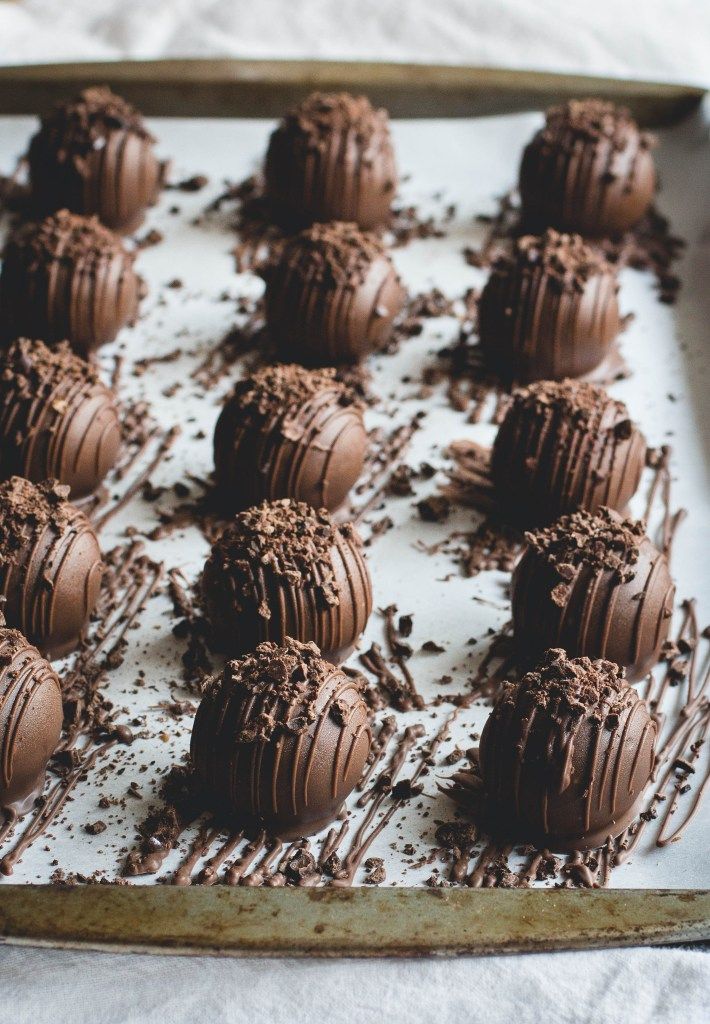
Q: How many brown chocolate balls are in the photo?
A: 15